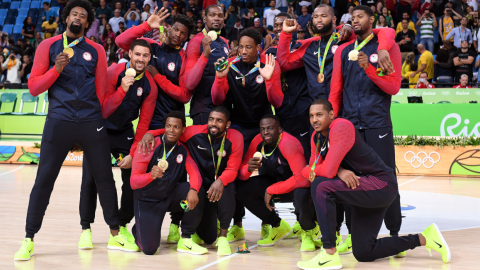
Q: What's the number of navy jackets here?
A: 12